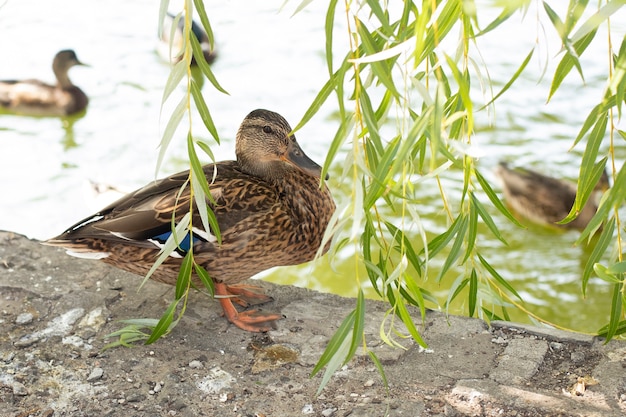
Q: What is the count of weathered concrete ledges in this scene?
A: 1